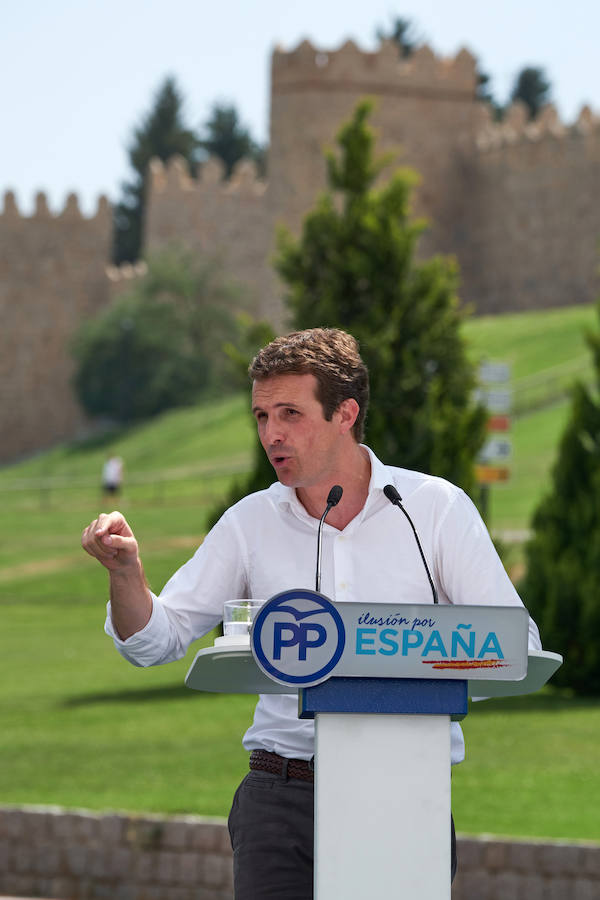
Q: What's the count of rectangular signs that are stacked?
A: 5